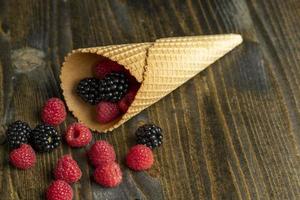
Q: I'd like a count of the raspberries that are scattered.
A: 8